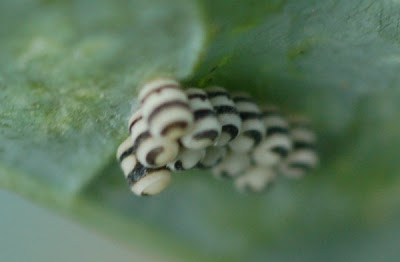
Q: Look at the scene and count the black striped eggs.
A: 12